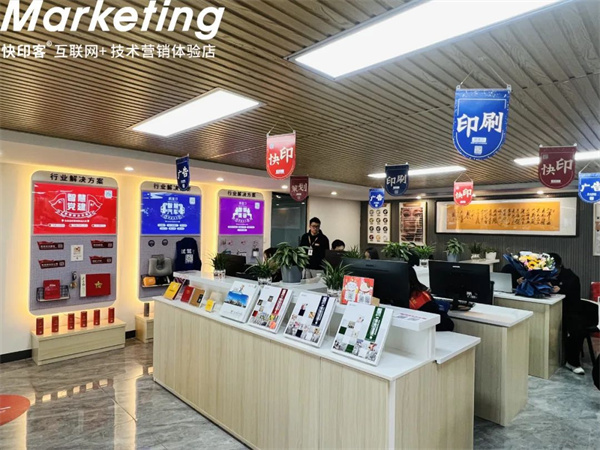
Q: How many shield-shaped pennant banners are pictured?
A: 9